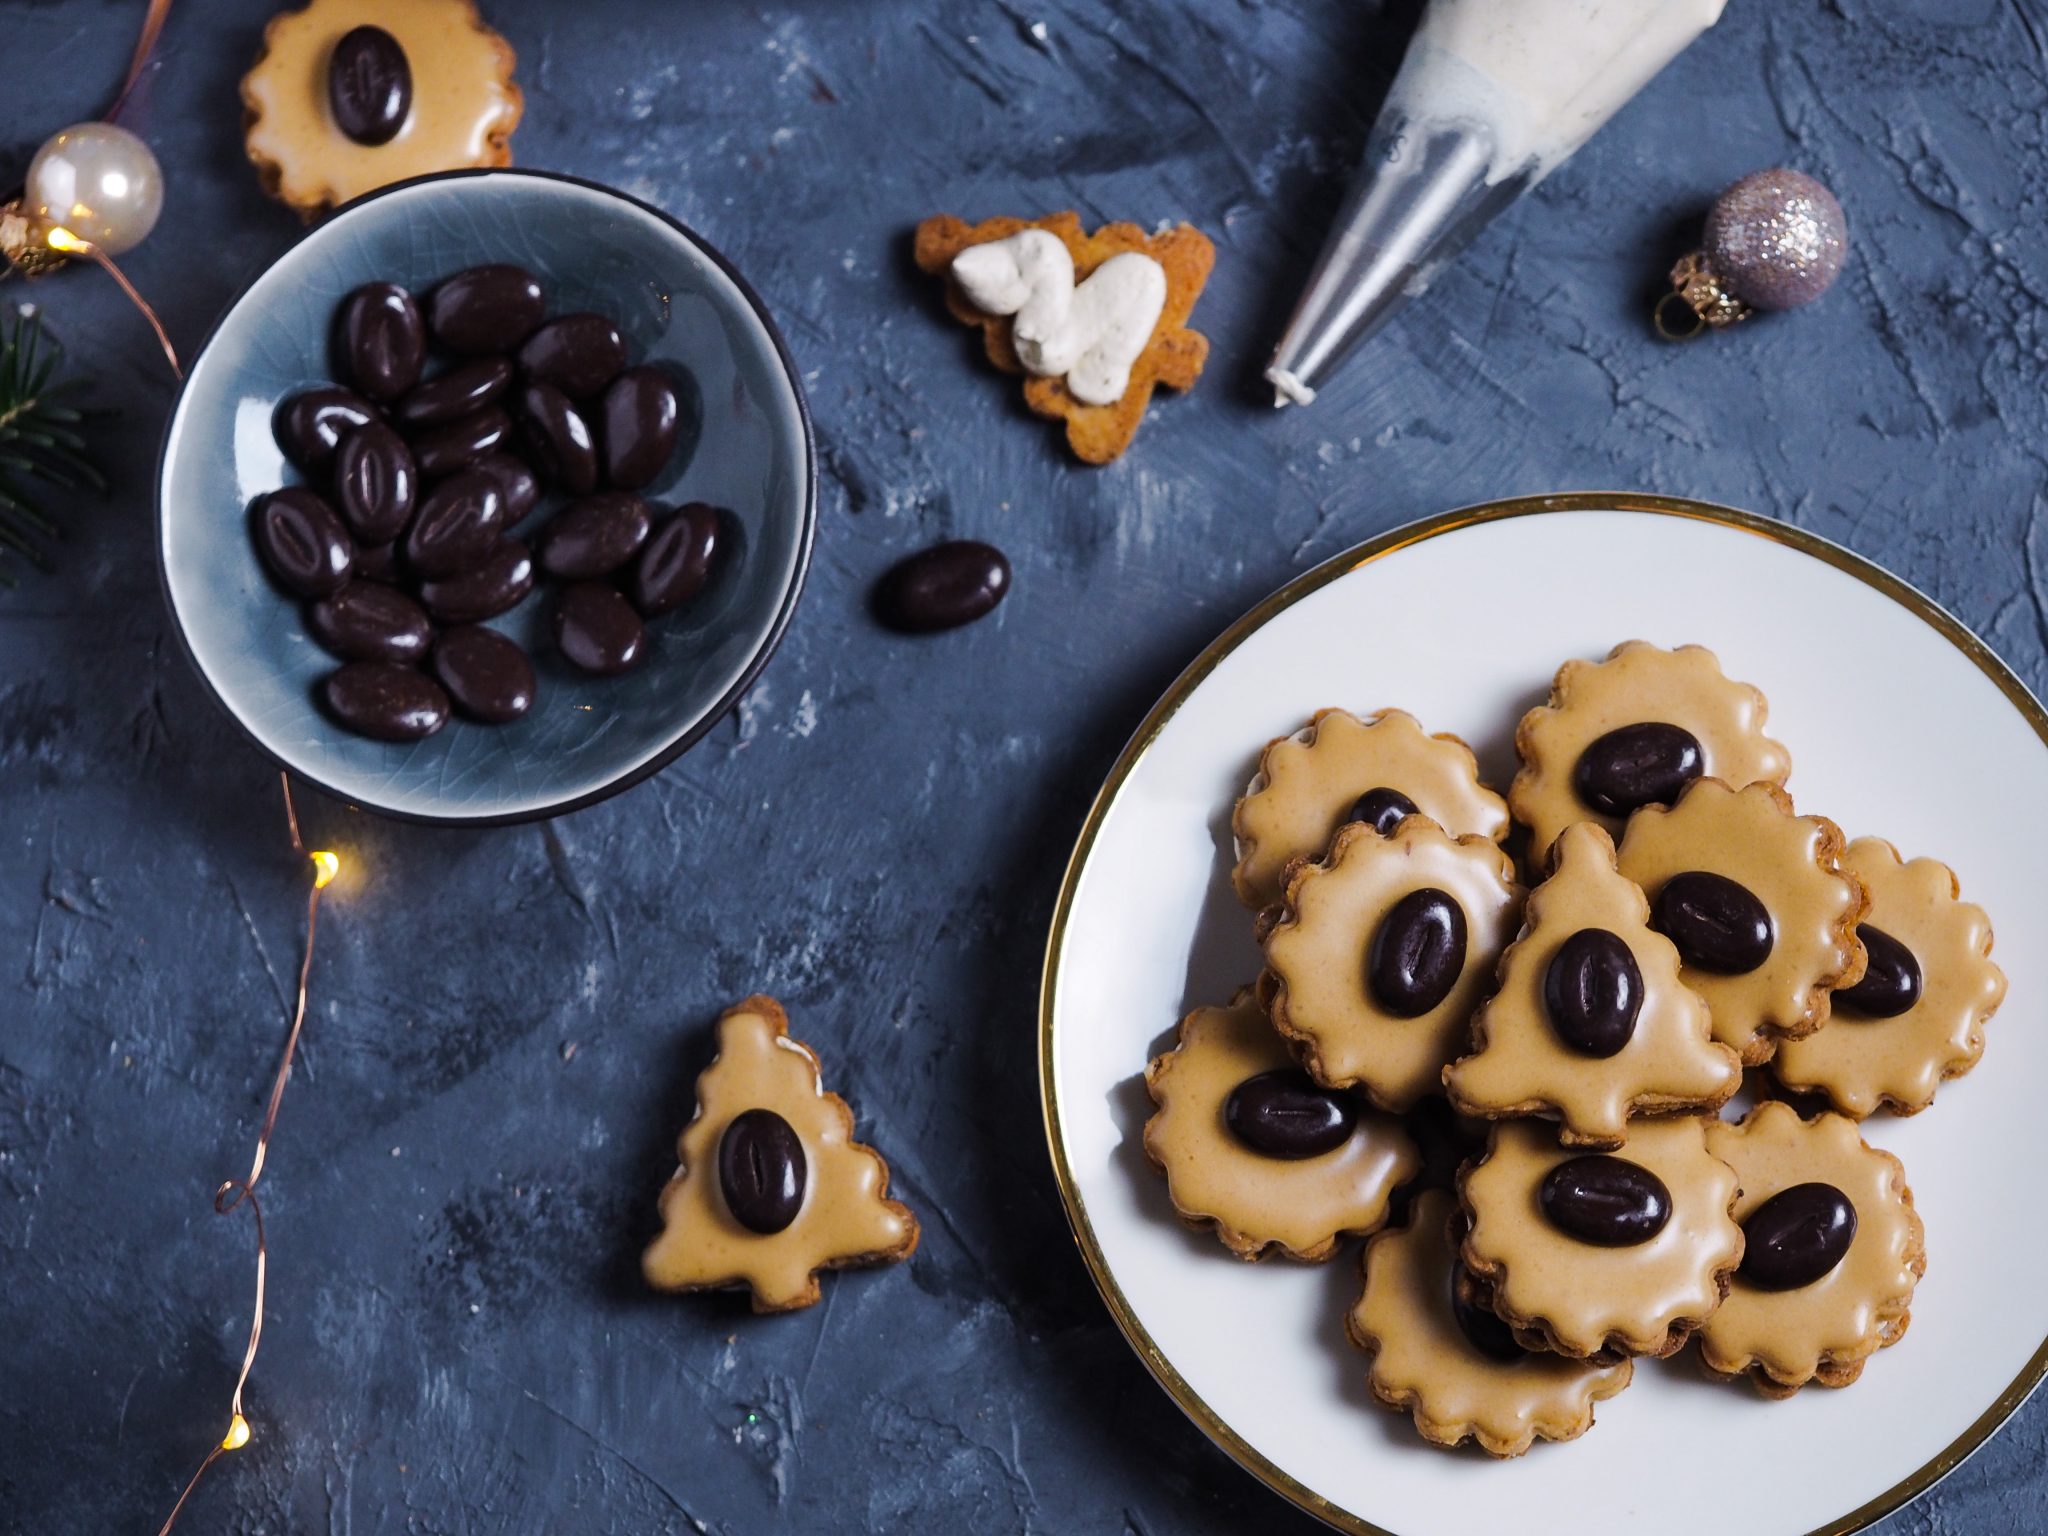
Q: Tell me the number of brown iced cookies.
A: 12